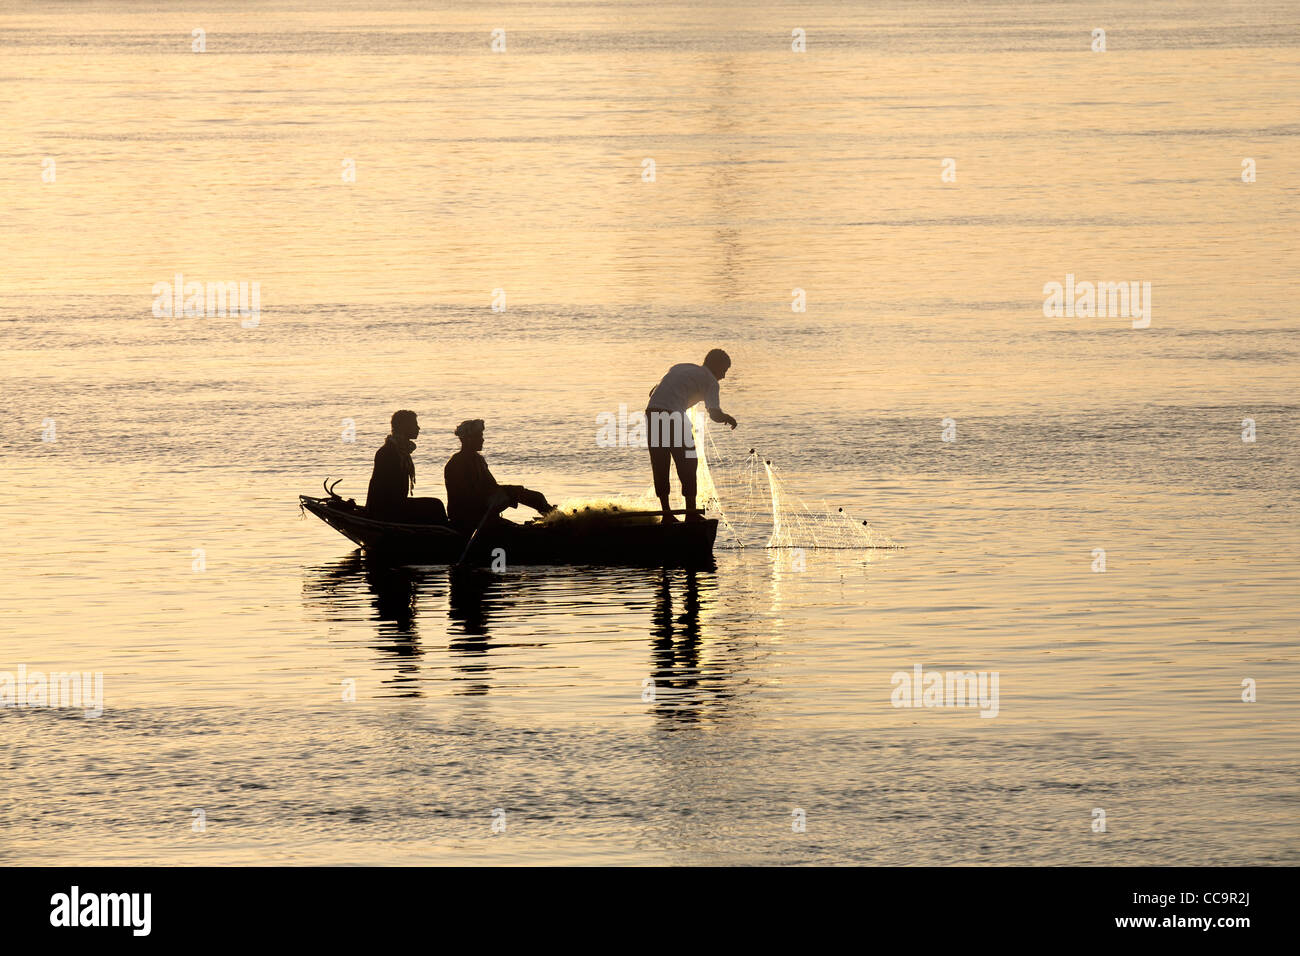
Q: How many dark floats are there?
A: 4